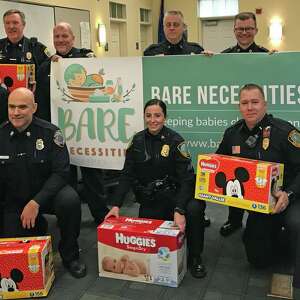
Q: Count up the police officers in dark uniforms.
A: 7